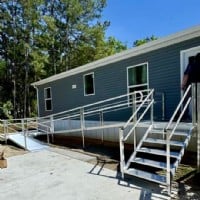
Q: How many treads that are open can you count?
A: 5